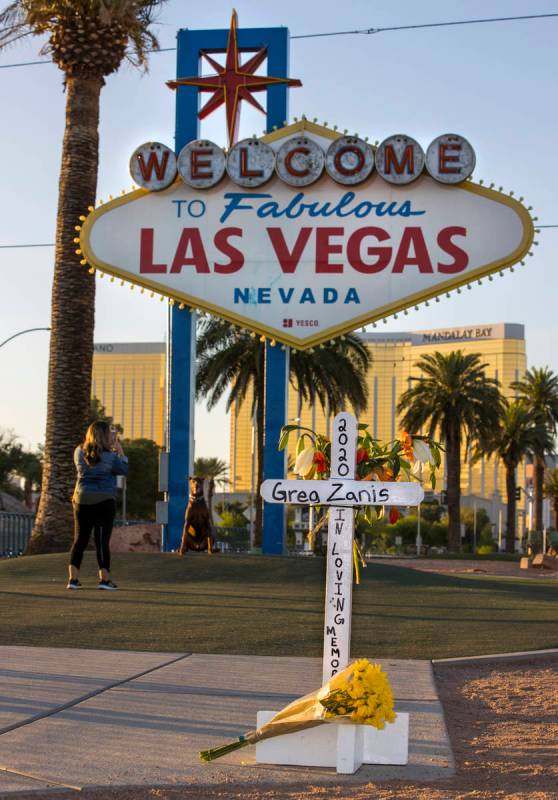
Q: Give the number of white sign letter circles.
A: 7